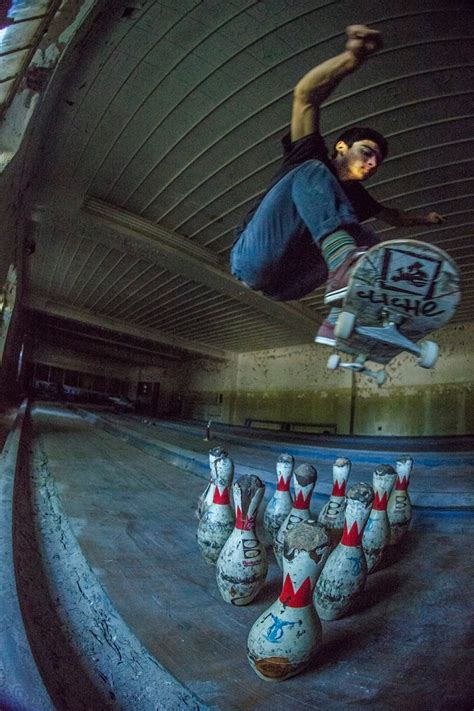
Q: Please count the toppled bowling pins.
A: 0